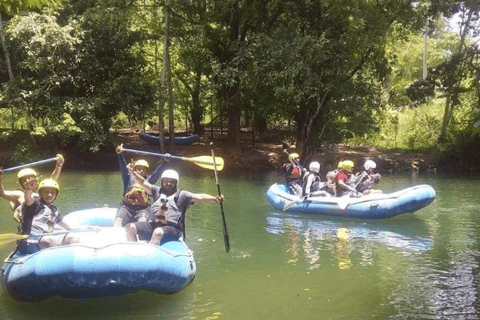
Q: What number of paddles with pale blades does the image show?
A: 2